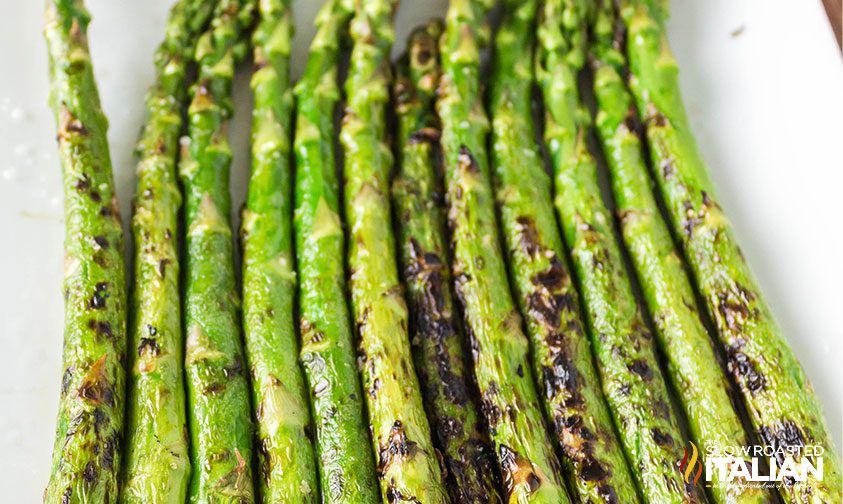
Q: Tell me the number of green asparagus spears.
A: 12